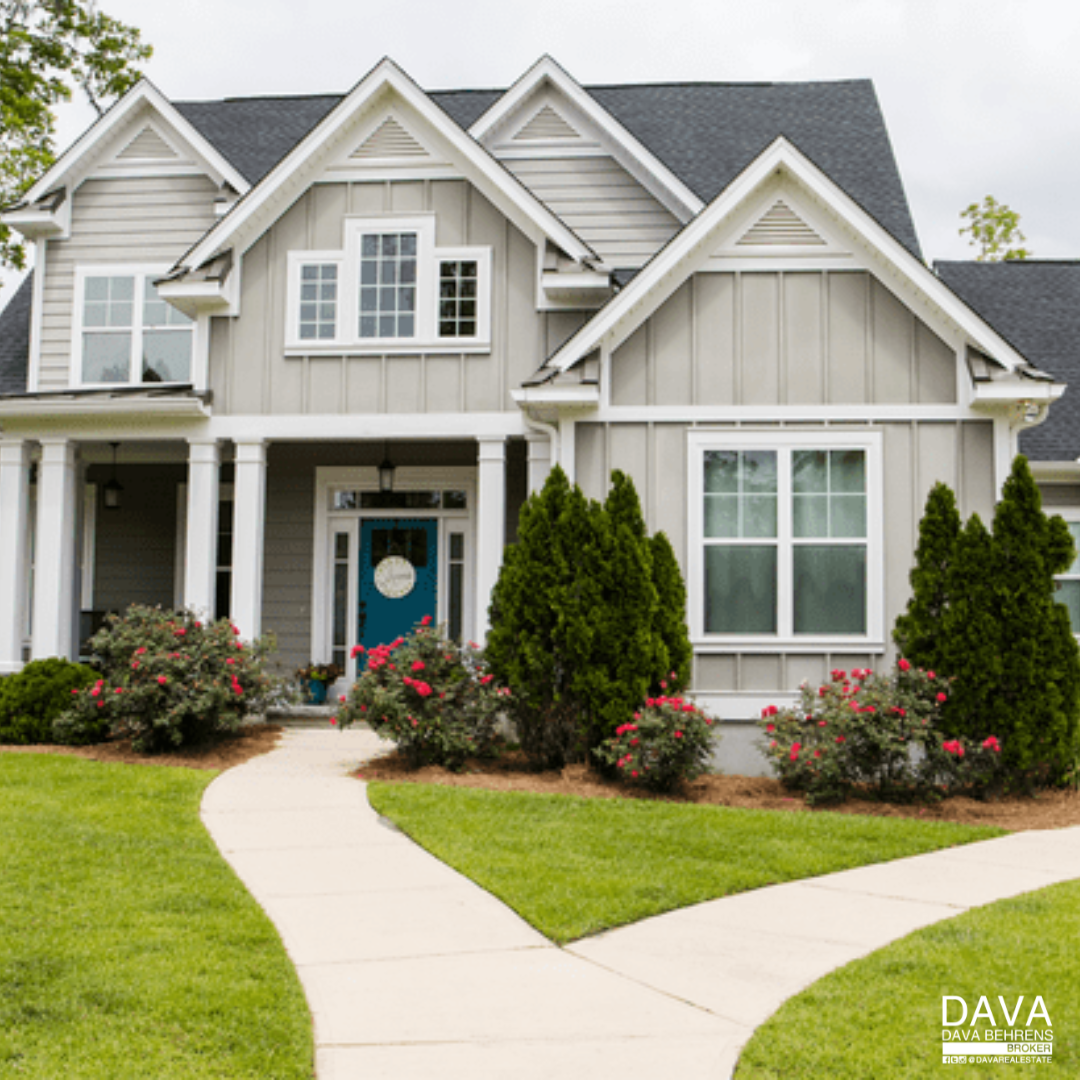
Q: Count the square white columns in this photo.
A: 6